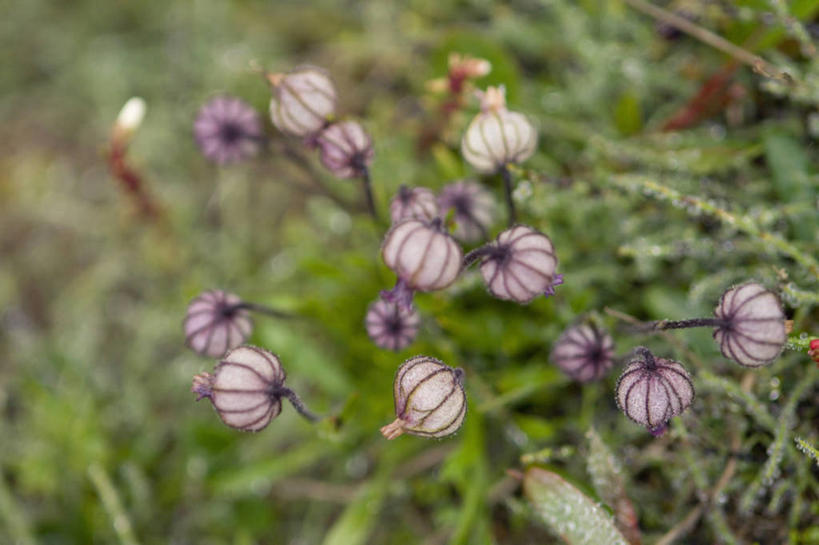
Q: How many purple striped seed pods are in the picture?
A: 15